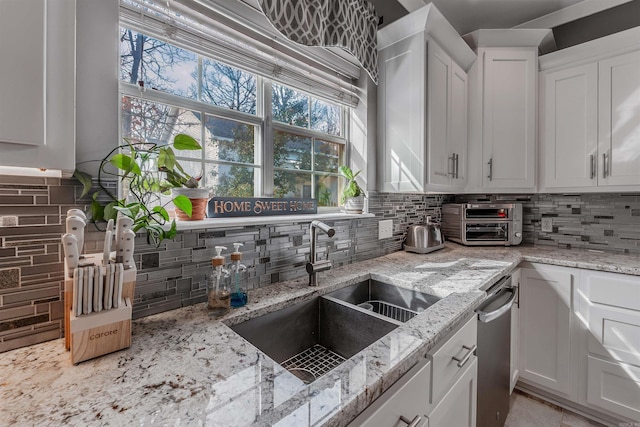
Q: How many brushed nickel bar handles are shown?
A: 8